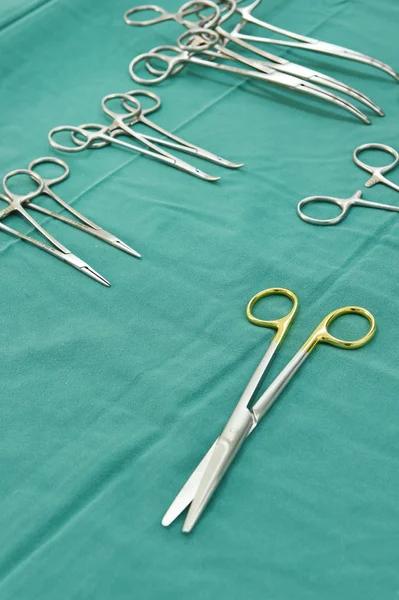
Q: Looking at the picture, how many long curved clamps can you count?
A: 3